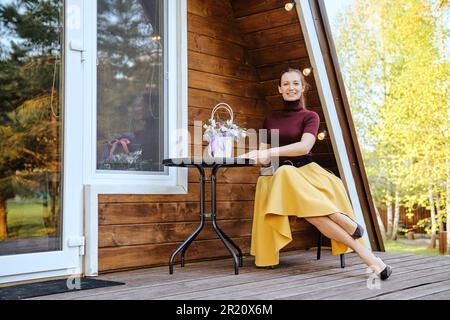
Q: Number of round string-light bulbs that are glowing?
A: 3